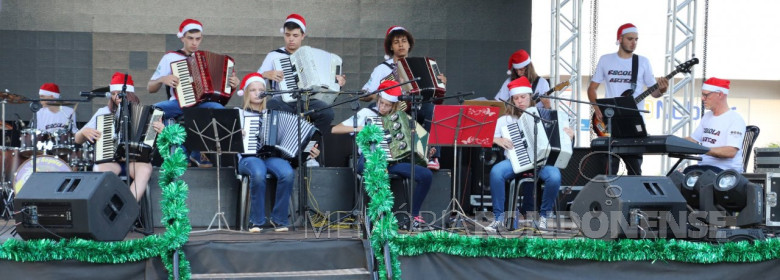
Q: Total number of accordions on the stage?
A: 7